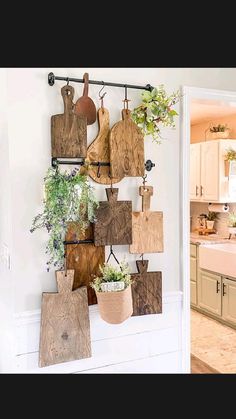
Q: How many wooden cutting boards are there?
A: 8